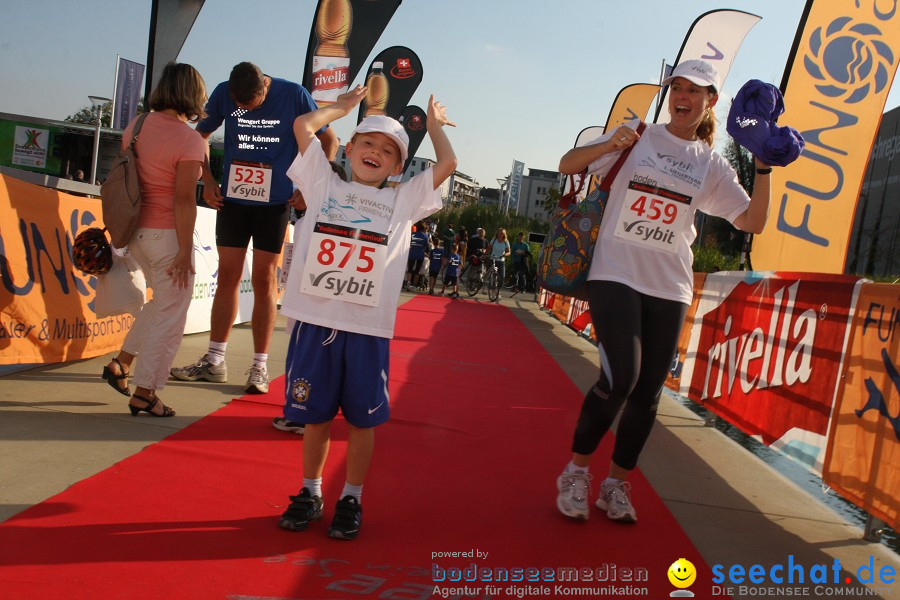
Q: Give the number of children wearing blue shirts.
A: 2